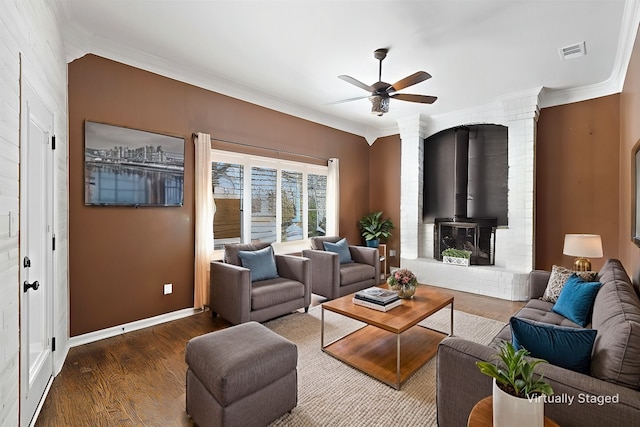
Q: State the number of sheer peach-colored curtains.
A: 2